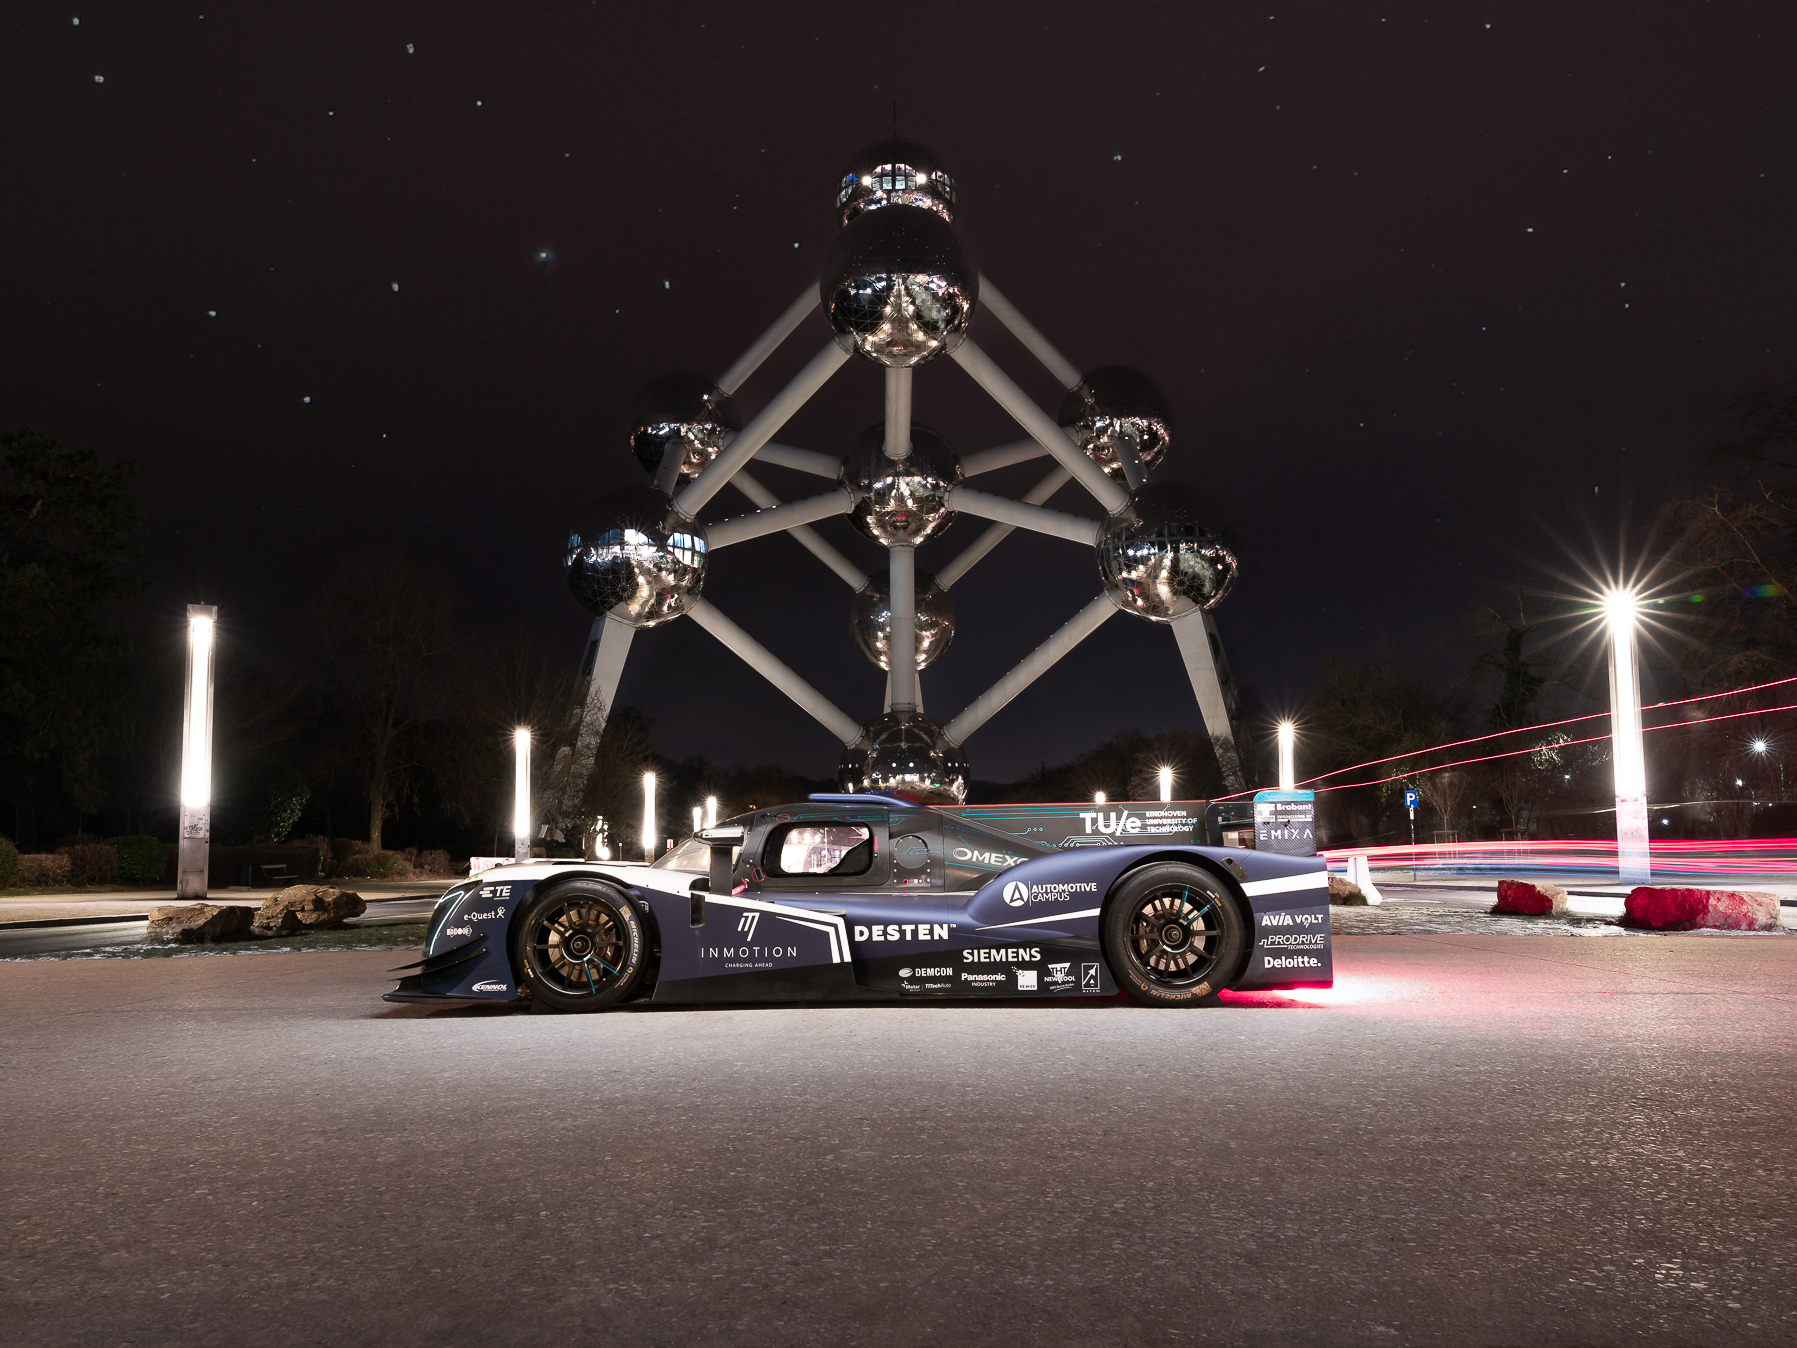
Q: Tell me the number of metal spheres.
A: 9